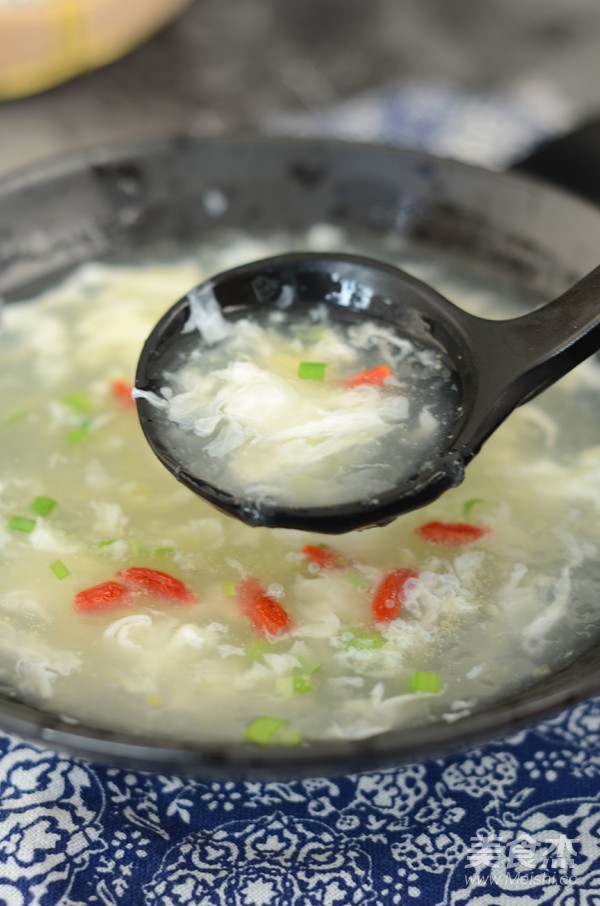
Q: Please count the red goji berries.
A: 8